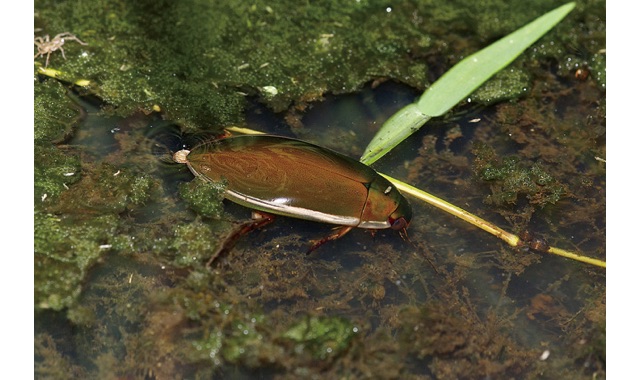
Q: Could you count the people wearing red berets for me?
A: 0